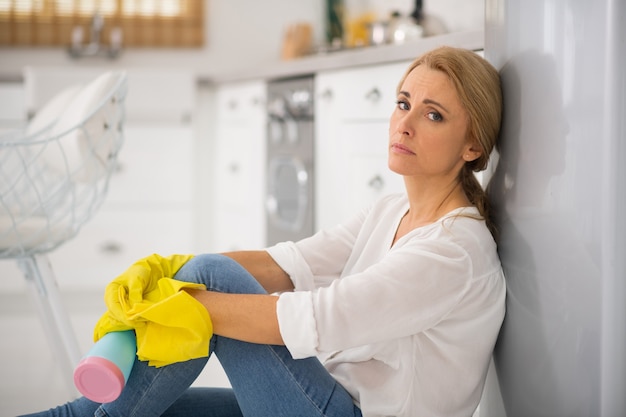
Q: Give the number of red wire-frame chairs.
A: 0